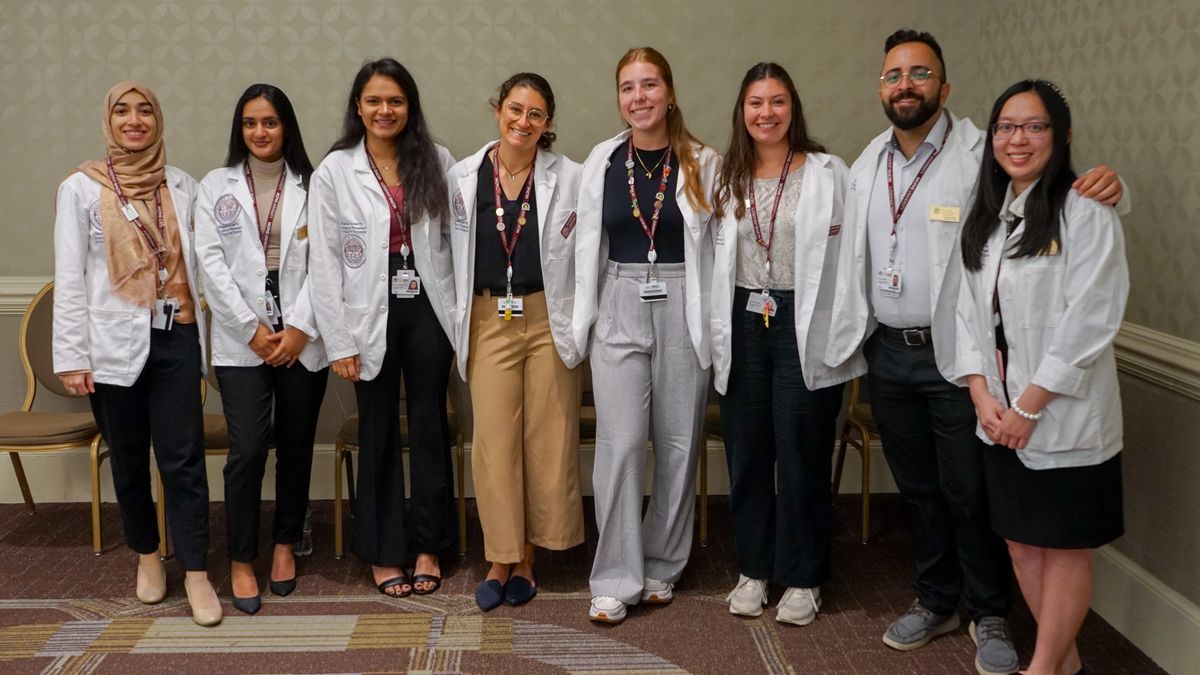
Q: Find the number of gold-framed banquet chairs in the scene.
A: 6